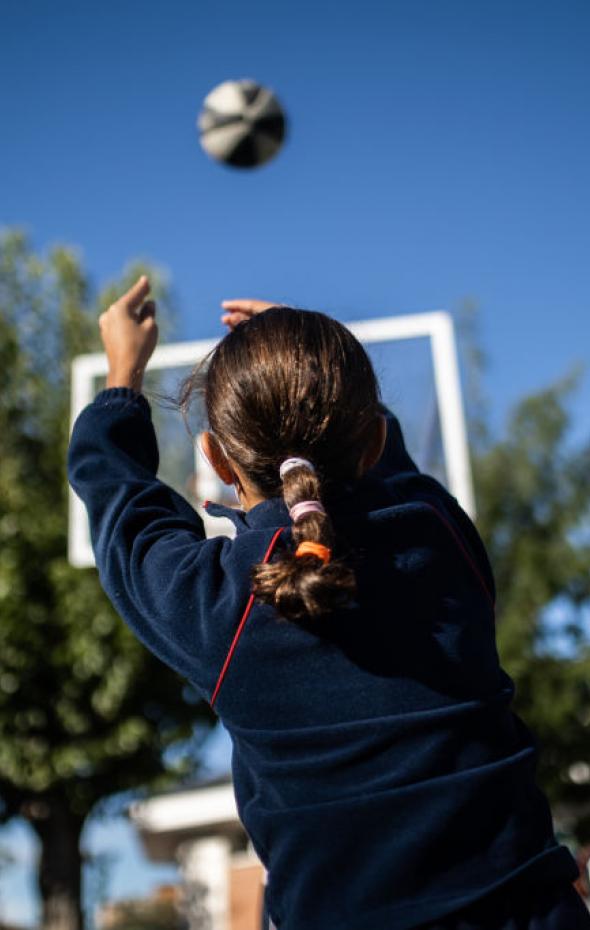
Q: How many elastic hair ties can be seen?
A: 3